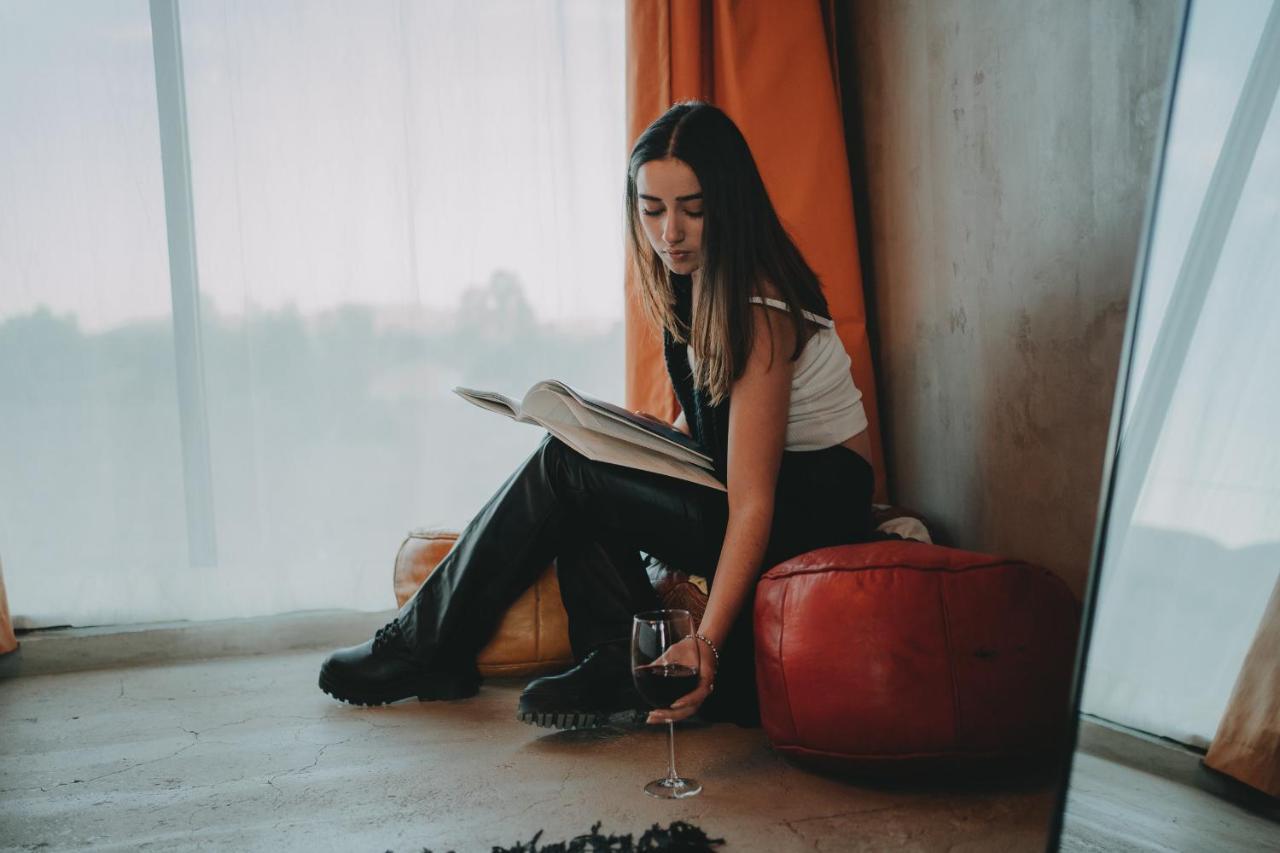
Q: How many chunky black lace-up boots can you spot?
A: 2